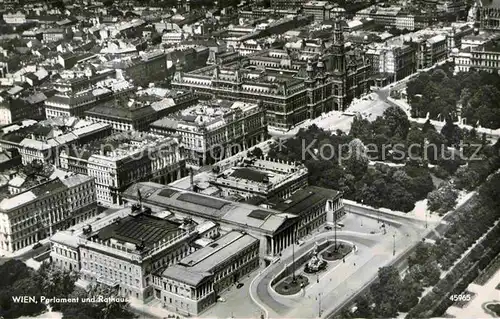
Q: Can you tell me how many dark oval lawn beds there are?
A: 2